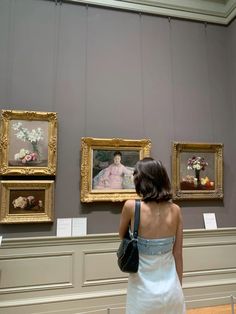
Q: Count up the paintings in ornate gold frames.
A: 4